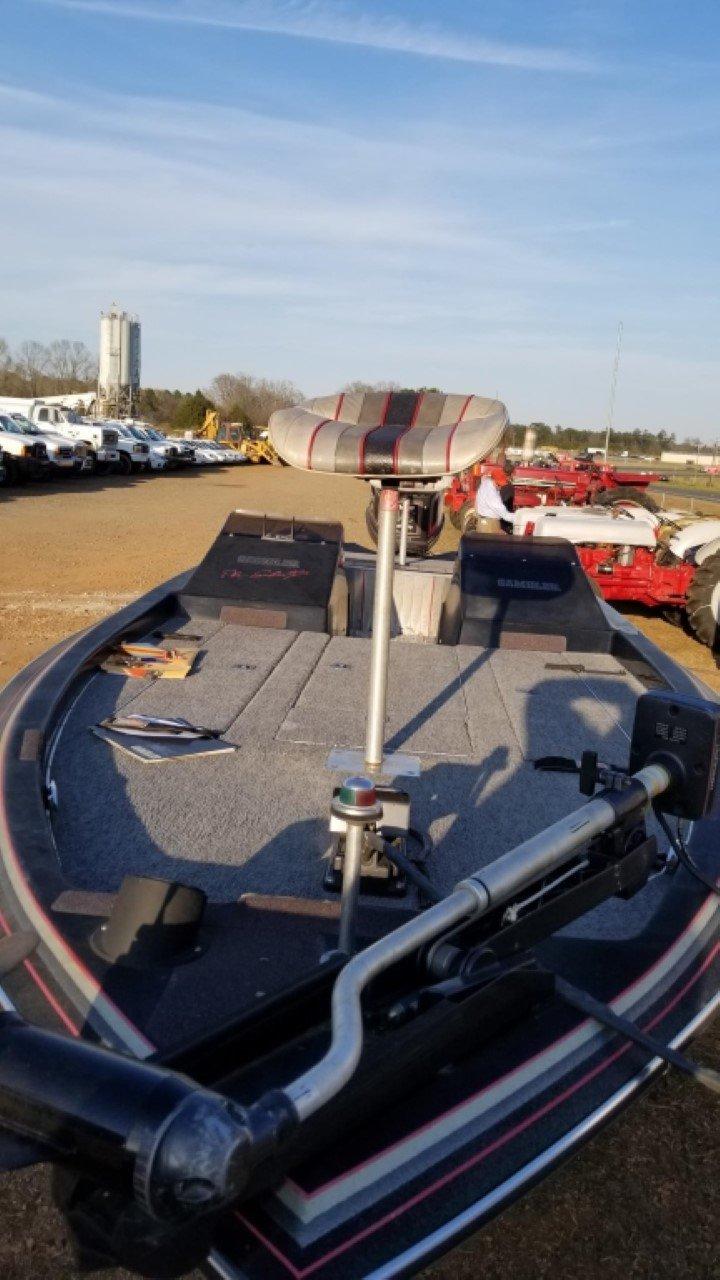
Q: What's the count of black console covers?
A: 2